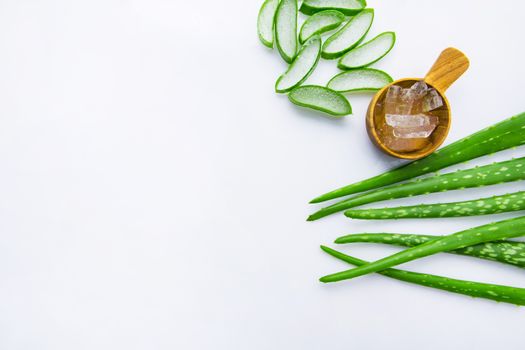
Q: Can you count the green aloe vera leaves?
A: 6